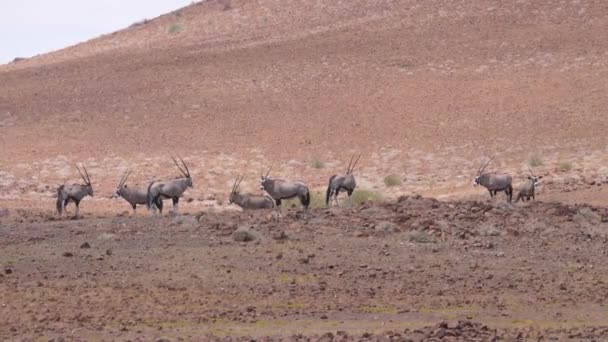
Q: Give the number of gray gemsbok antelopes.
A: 8